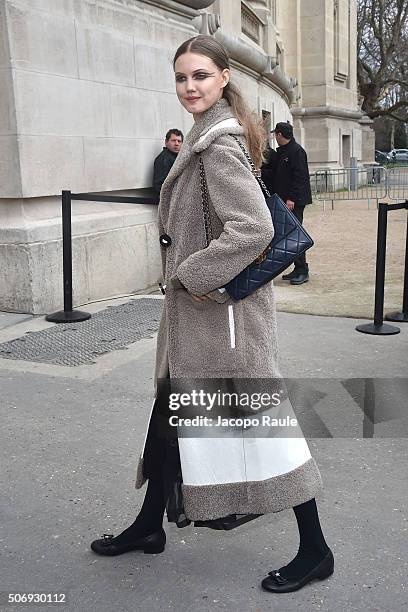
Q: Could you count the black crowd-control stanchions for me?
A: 3